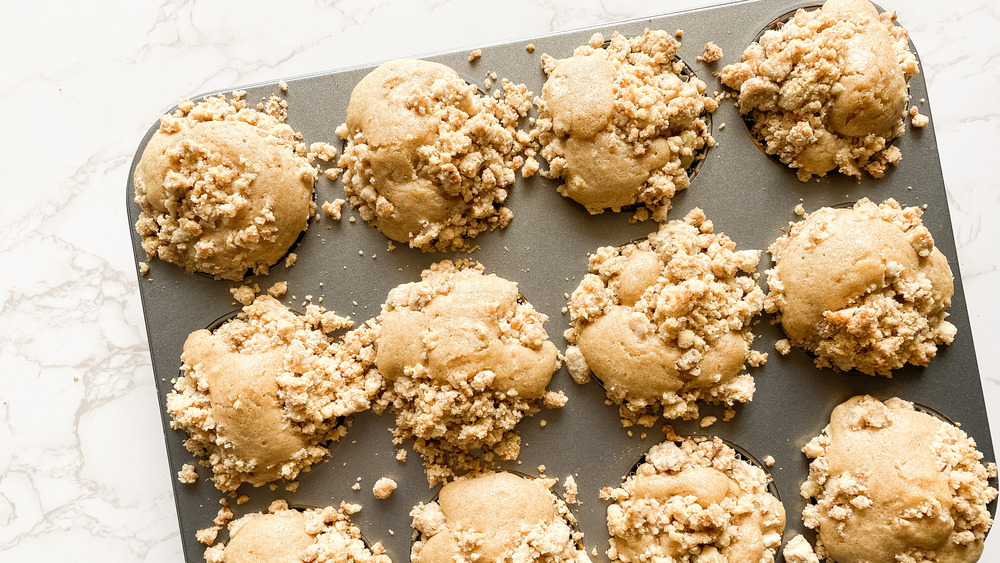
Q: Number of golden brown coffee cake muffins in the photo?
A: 12